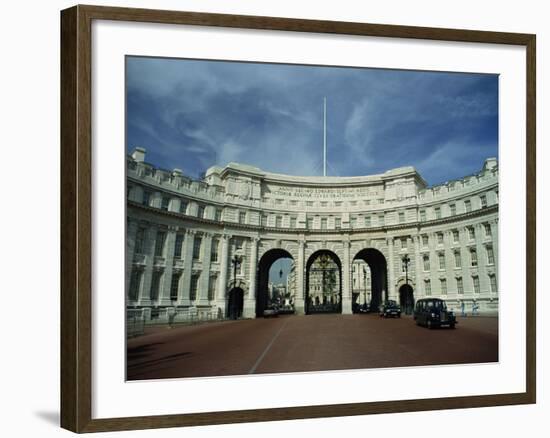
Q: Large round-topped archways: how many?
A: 3